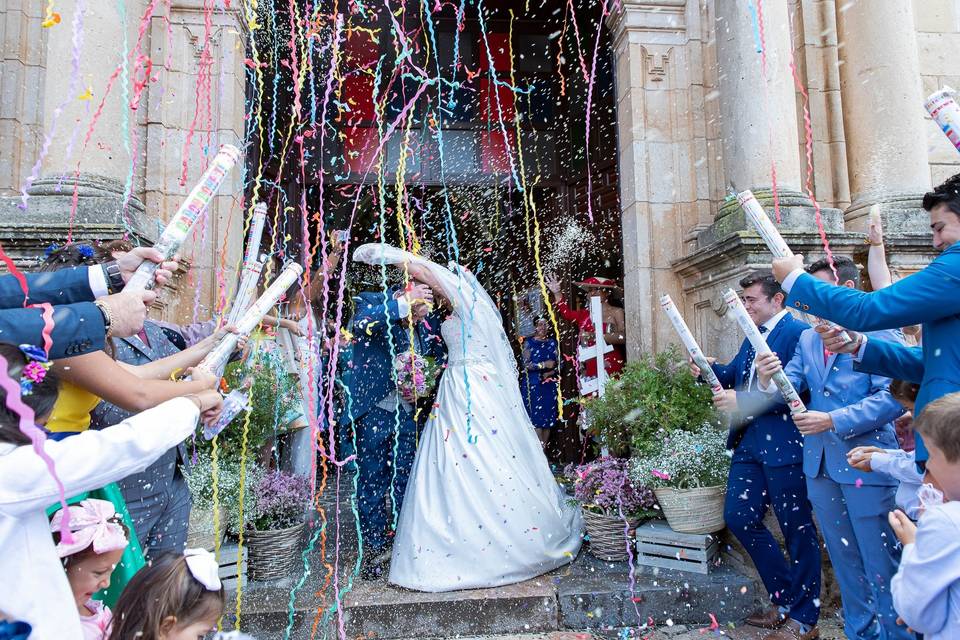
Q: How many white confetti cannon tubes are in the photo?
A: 8